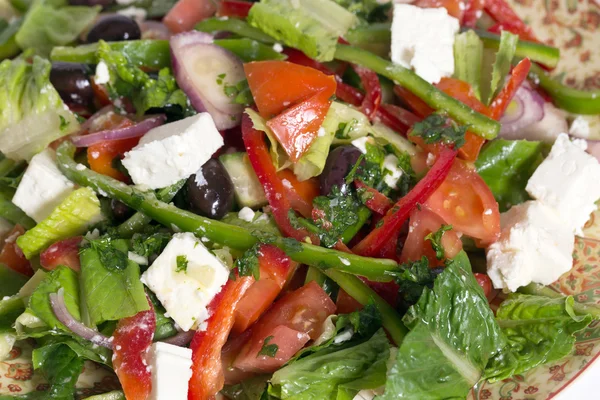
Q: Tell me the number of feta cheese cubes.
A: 7